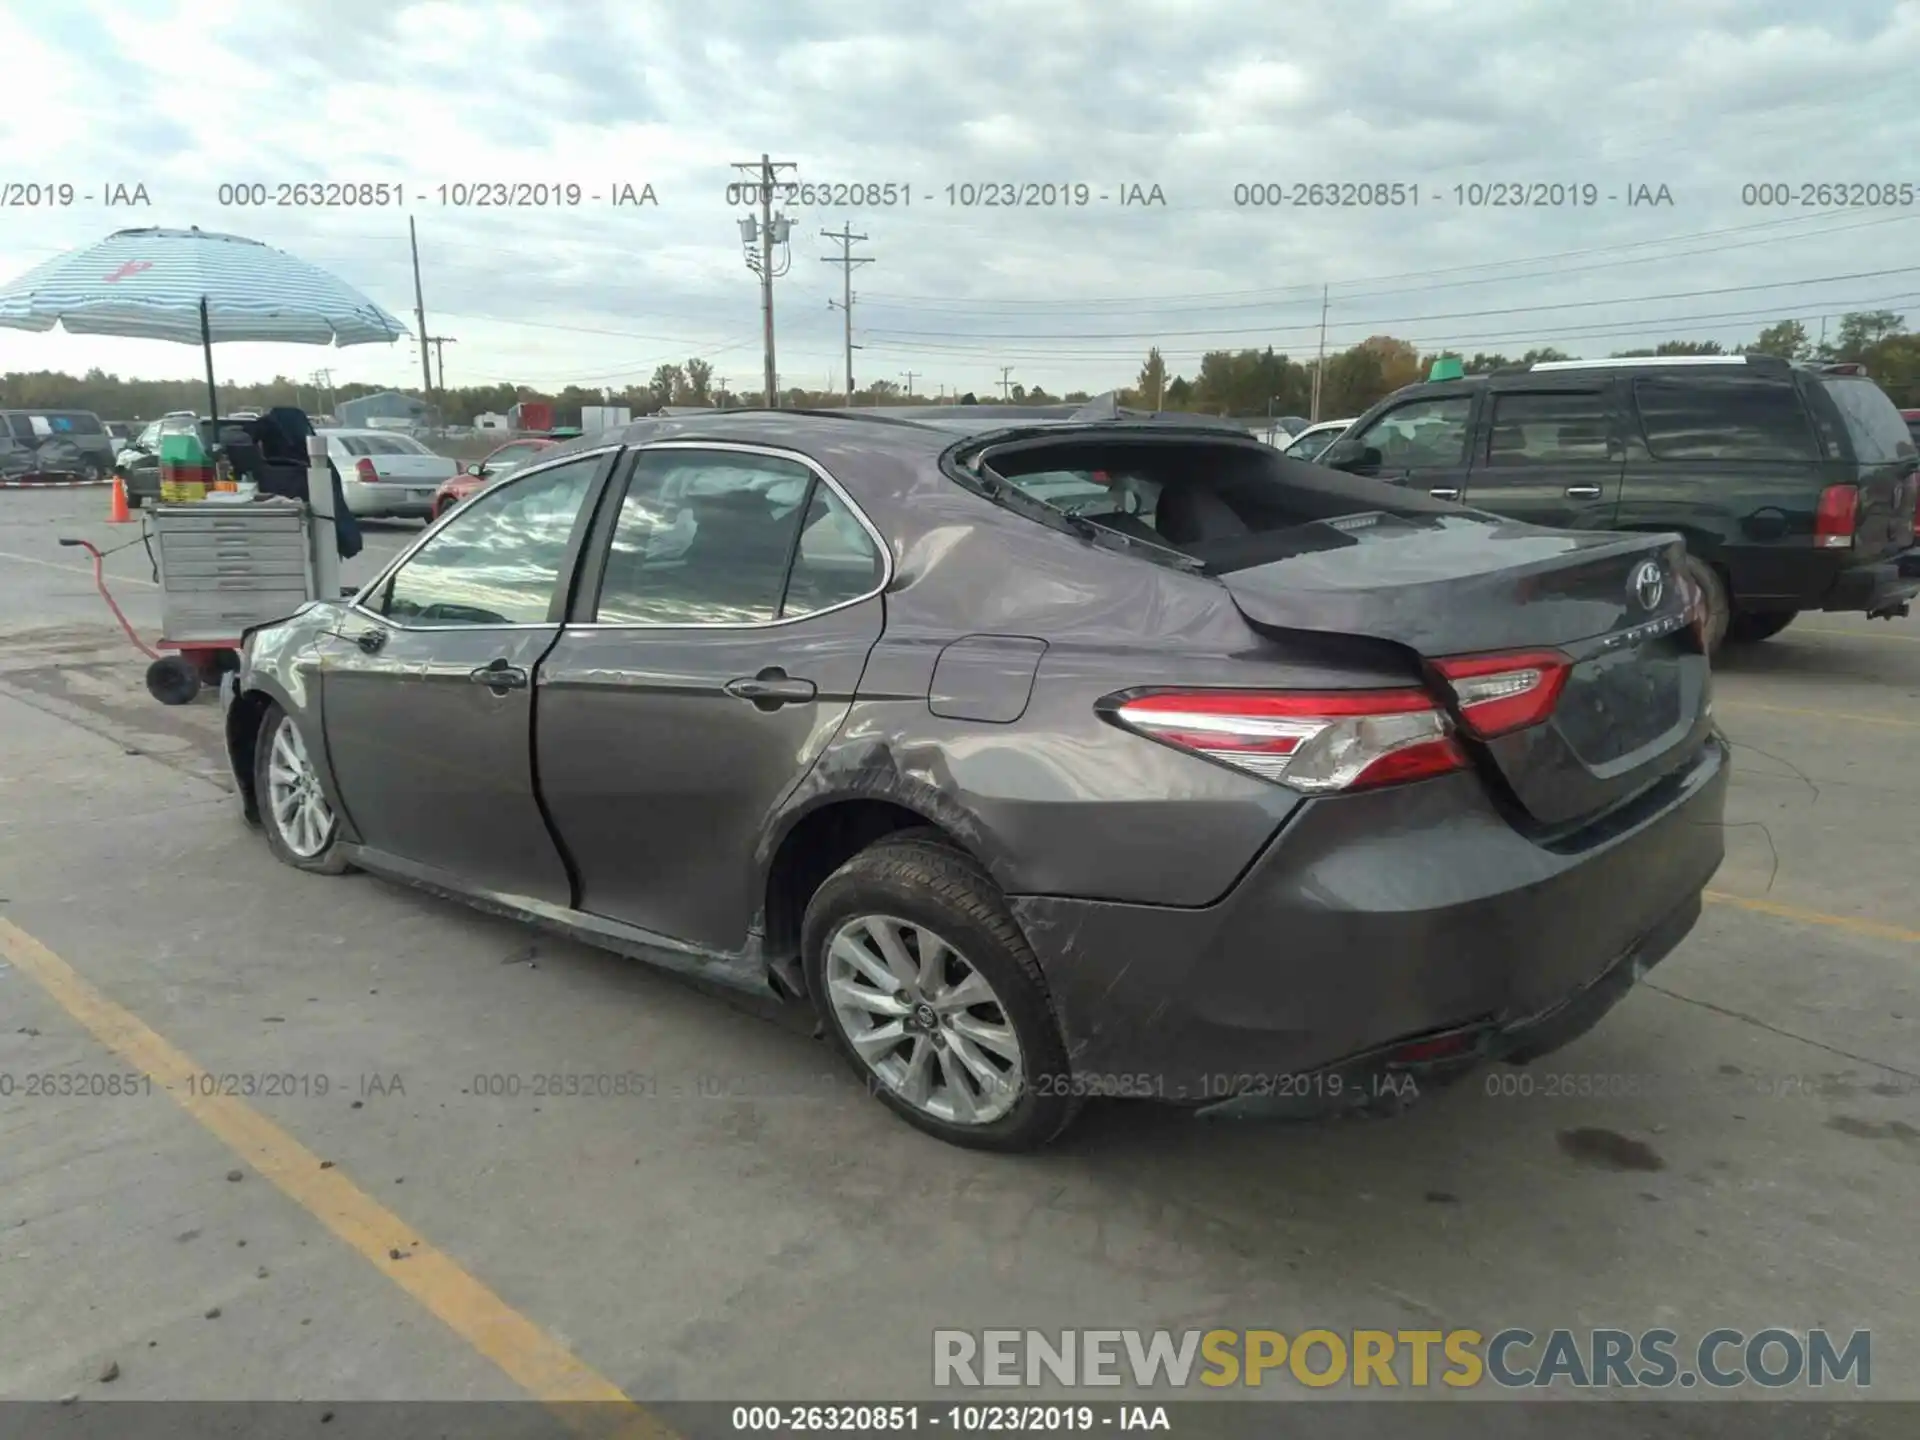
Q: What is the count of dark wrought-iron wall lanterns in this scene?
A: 0